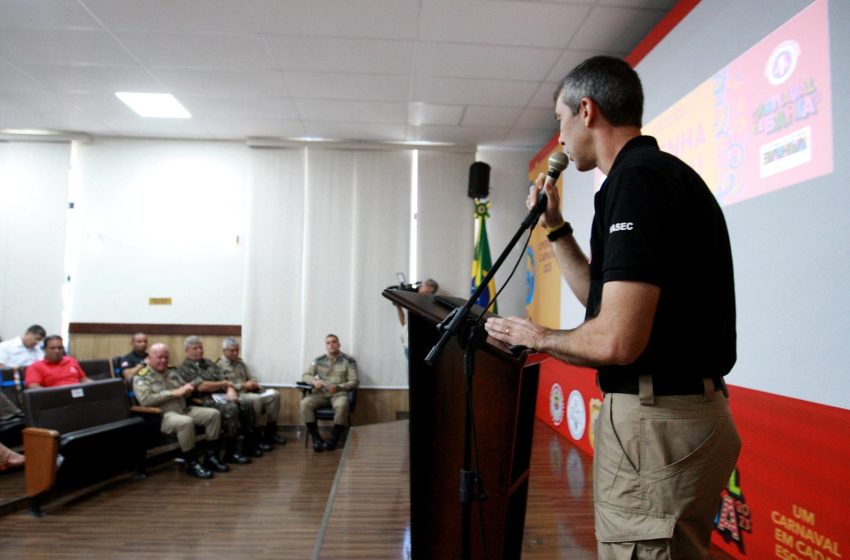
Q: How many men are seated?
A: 7